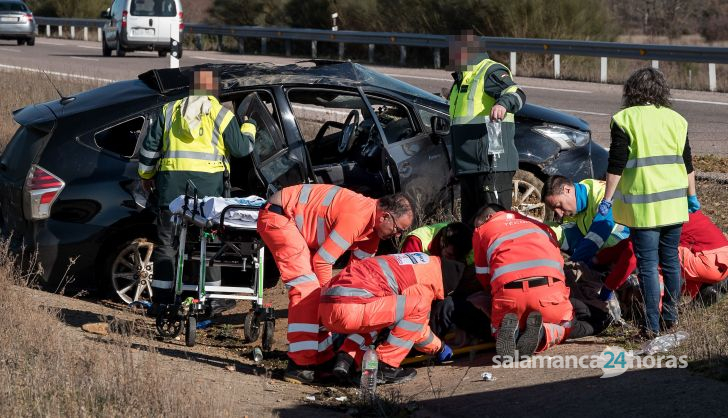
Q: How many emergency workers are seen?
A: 9